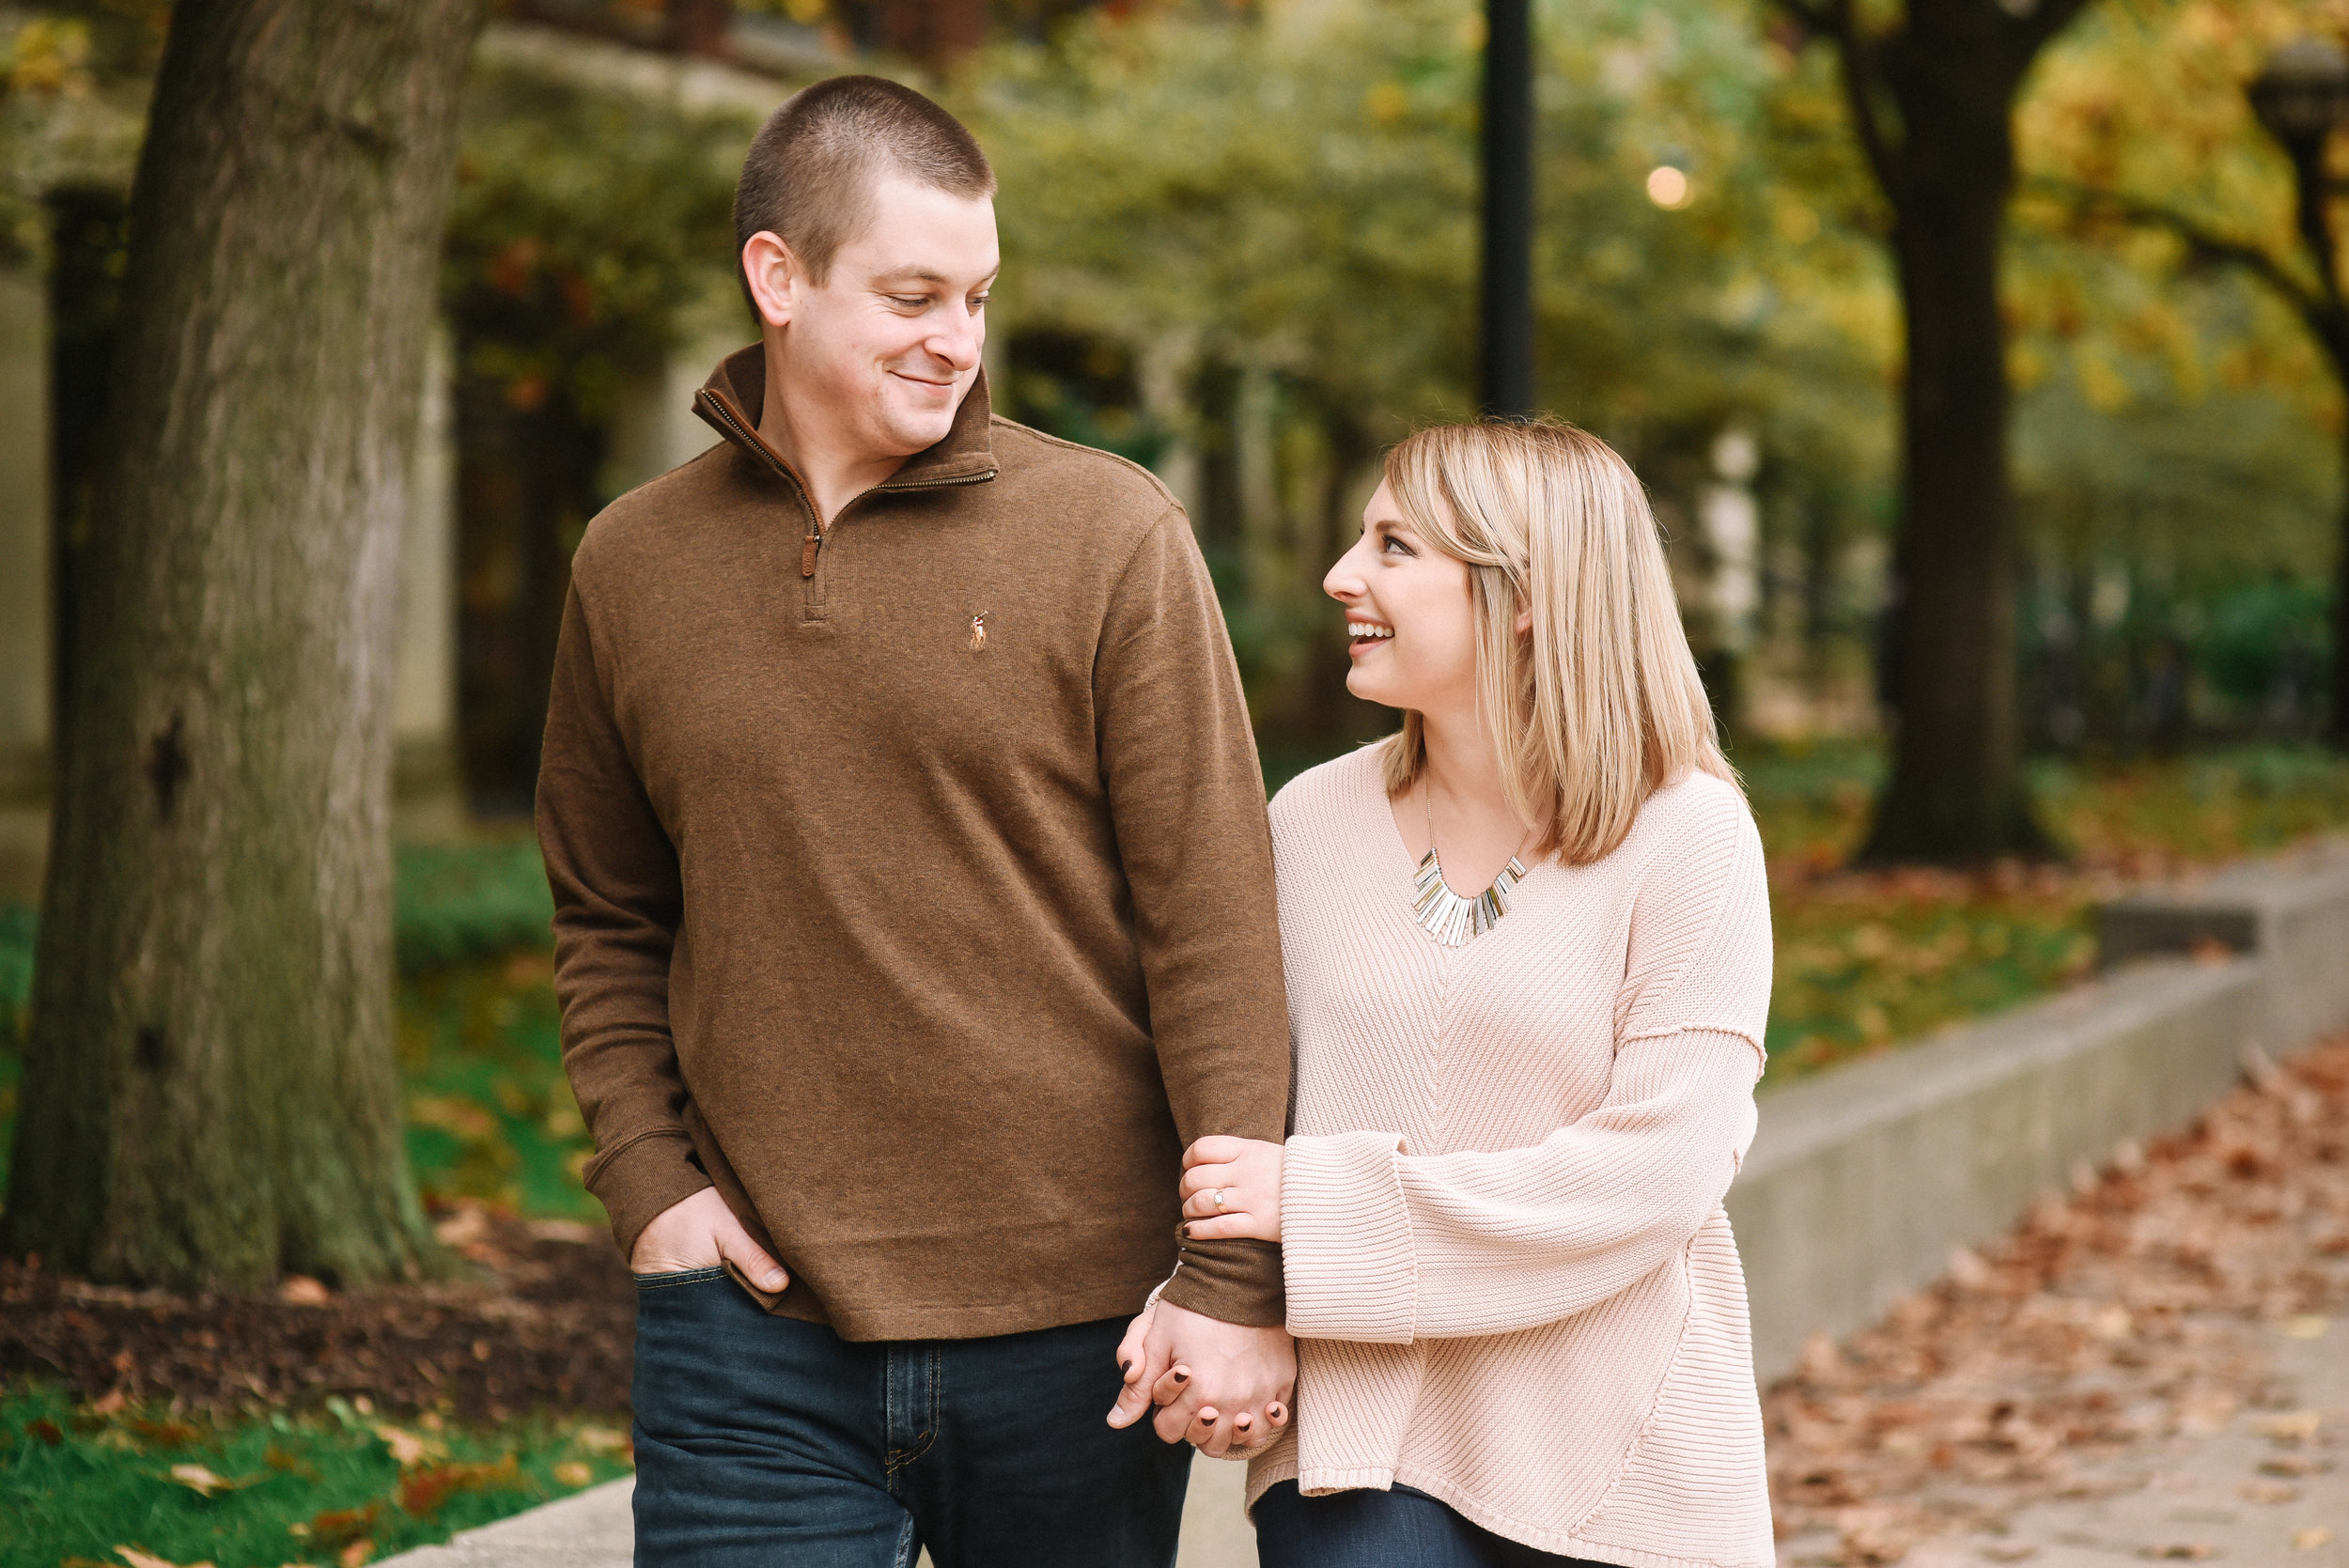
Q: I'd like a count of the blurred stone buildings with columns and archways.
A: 1